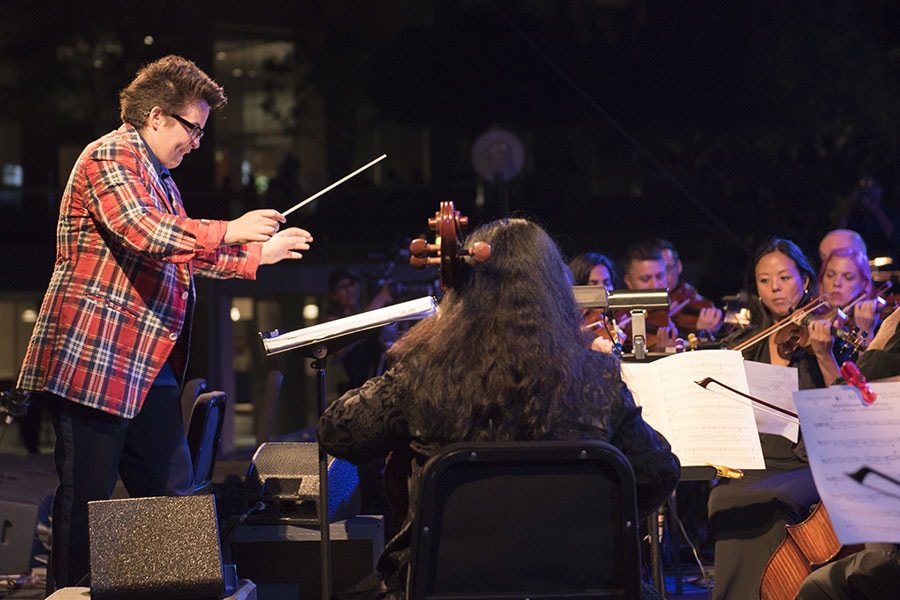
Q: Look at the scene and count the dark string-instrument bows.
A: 2